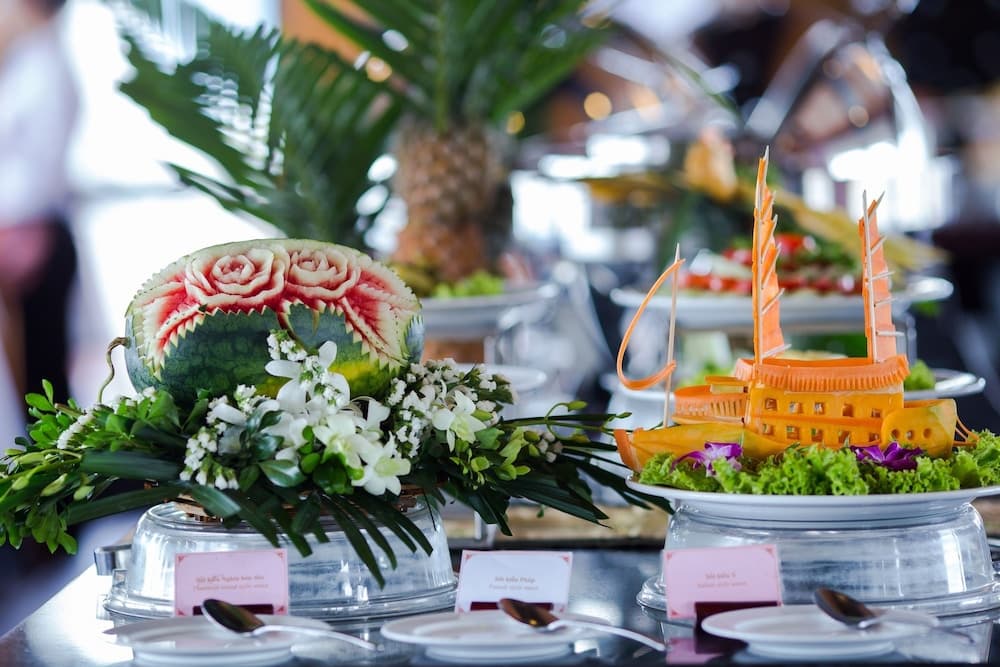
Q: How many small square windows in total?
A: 10